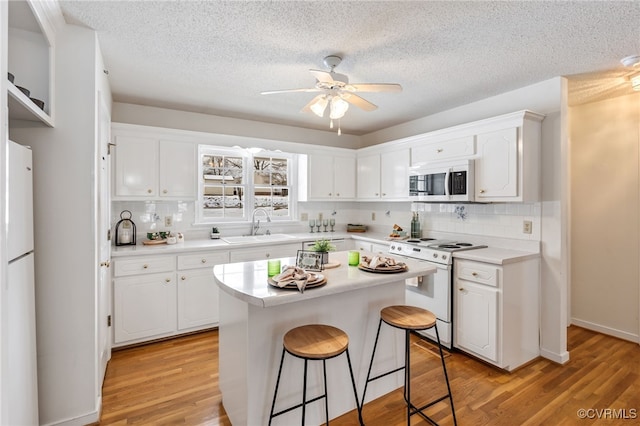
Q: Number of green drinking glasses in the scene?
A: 2